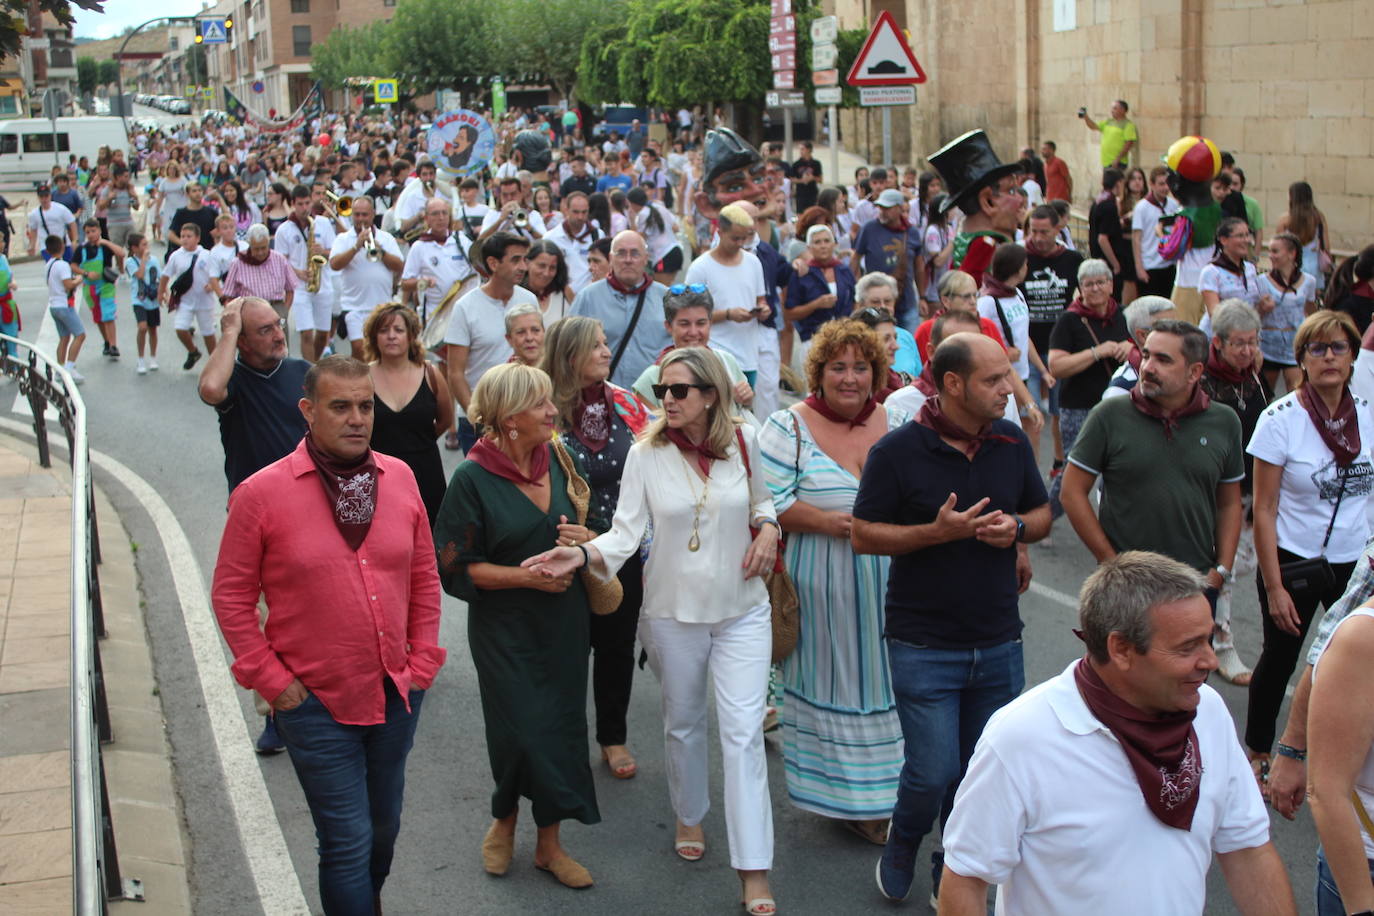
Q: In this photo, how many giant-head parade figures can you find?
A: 4